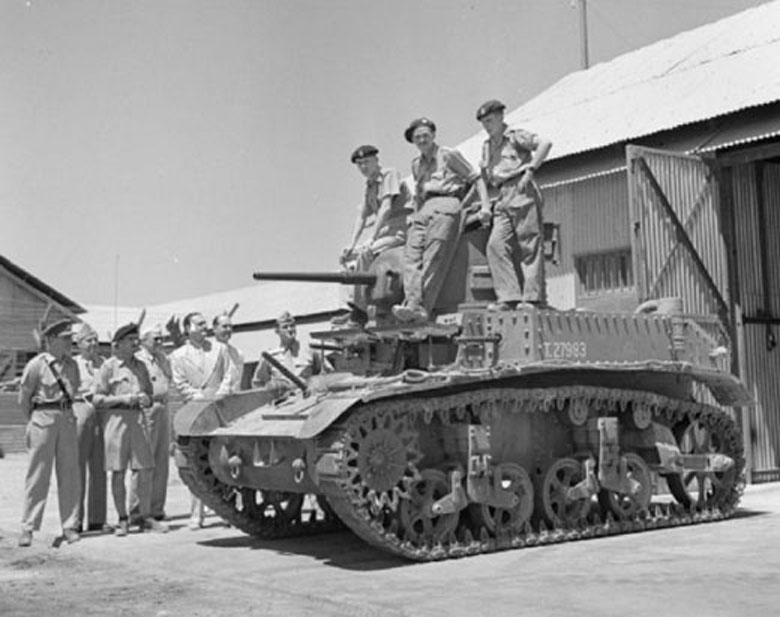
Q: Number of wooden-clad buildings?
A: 1